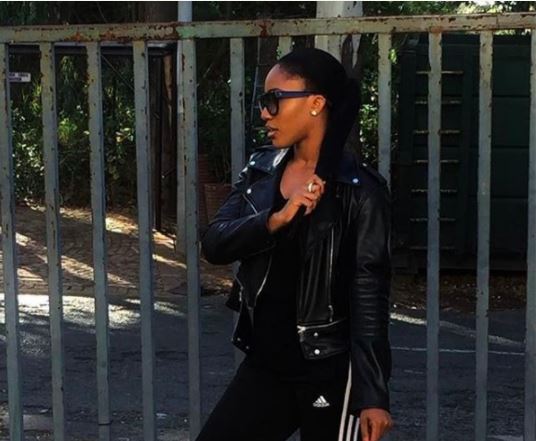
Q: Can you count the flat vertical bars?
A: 12